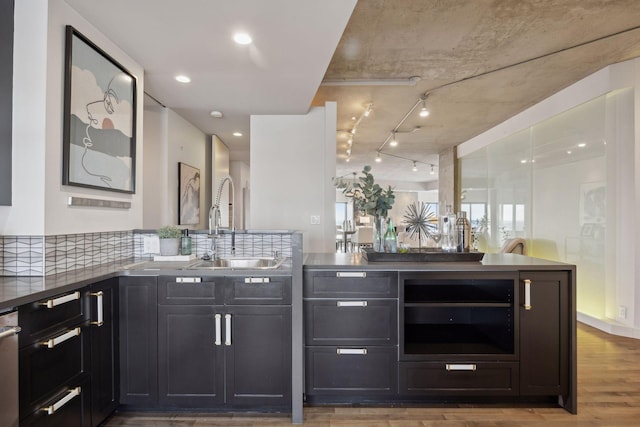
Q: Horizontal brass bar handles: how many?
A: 9